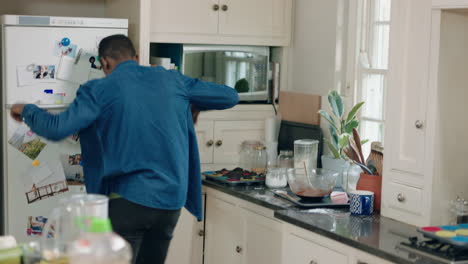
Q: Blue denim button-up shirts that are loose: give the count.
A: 1